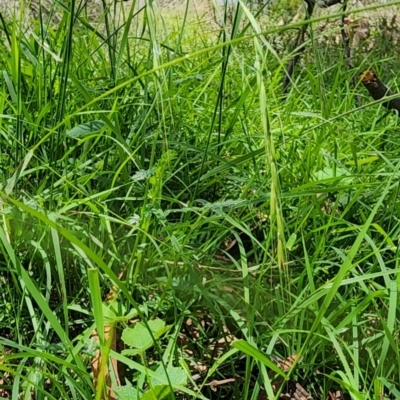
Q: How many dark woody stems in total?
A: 3